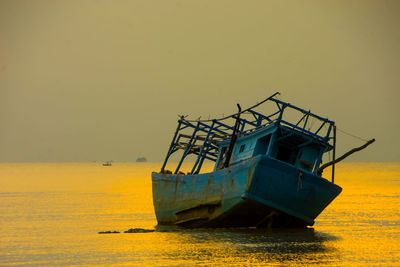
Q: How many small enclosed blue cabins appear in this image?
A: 1